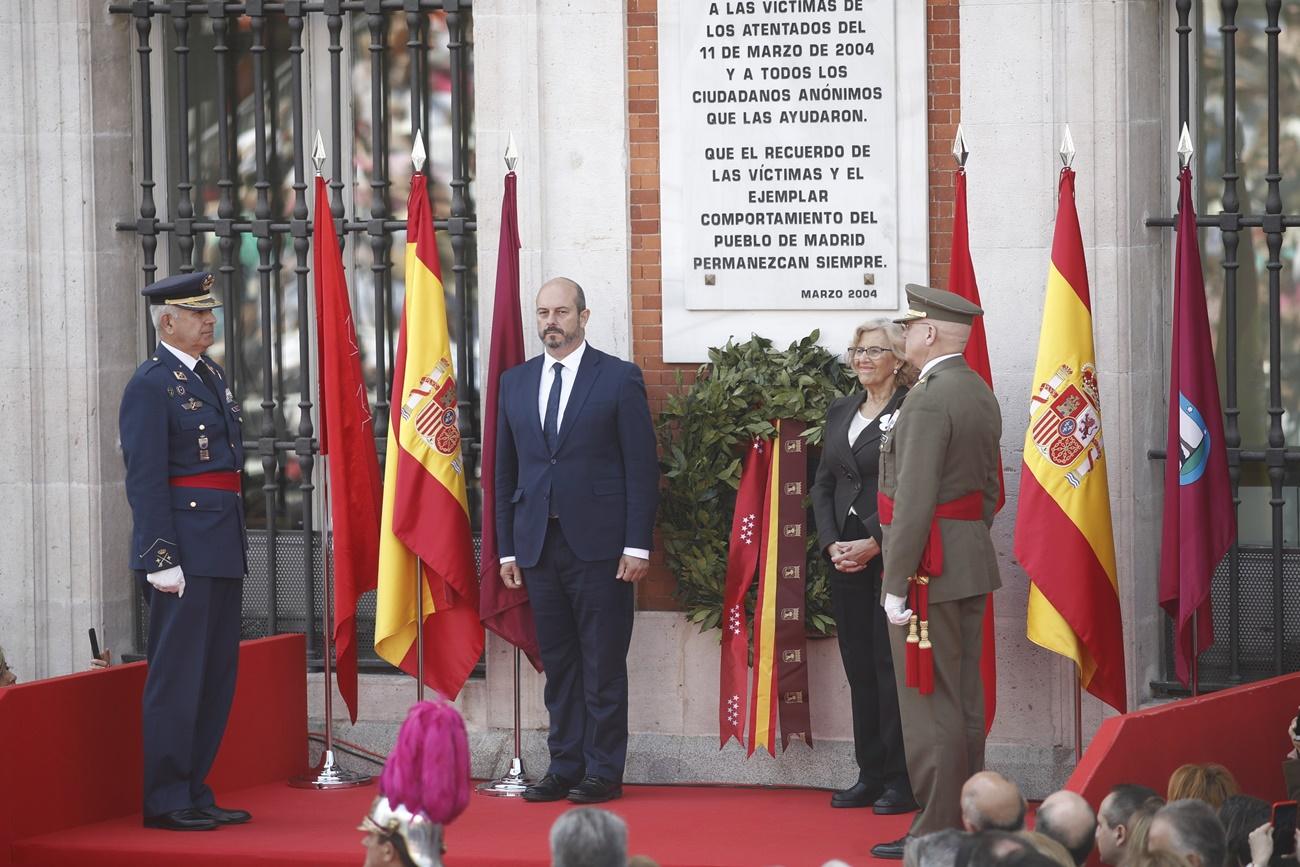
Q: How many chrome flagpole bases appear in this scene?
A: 2